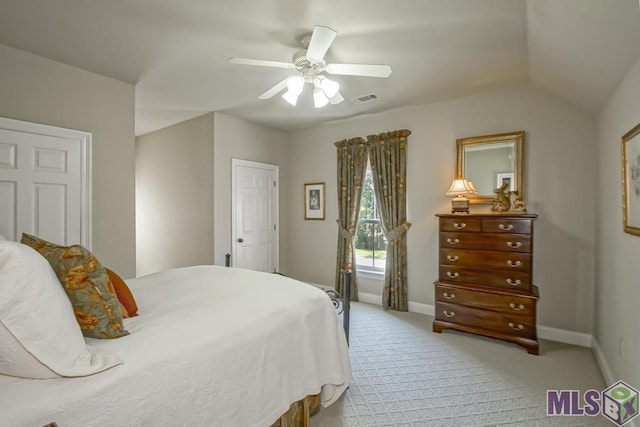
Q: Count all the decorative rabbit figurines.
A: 1